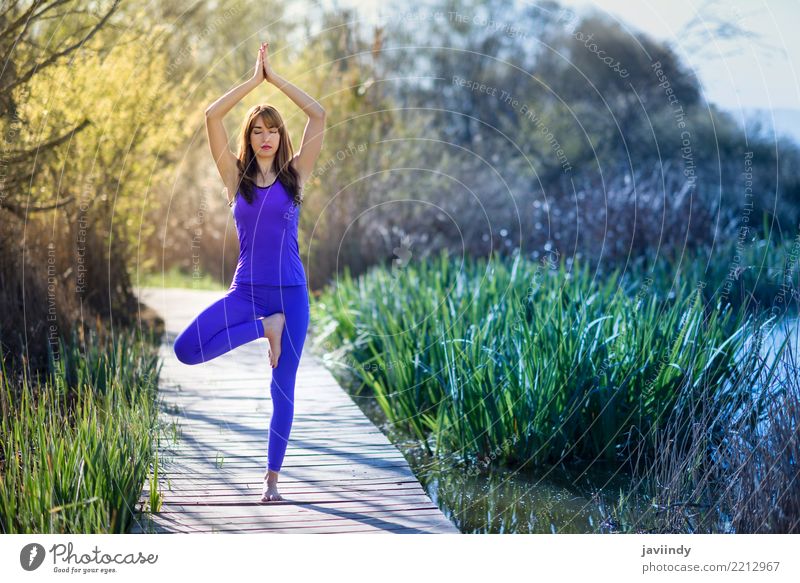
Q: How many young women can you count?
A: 1